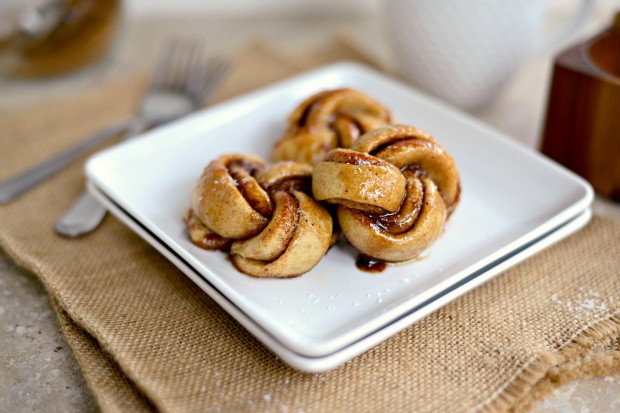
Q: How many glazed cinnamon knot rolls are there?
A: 3